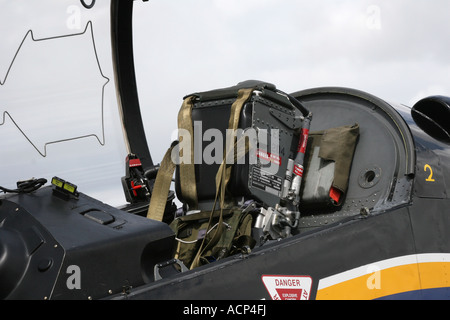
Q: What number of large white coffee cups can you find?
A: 0